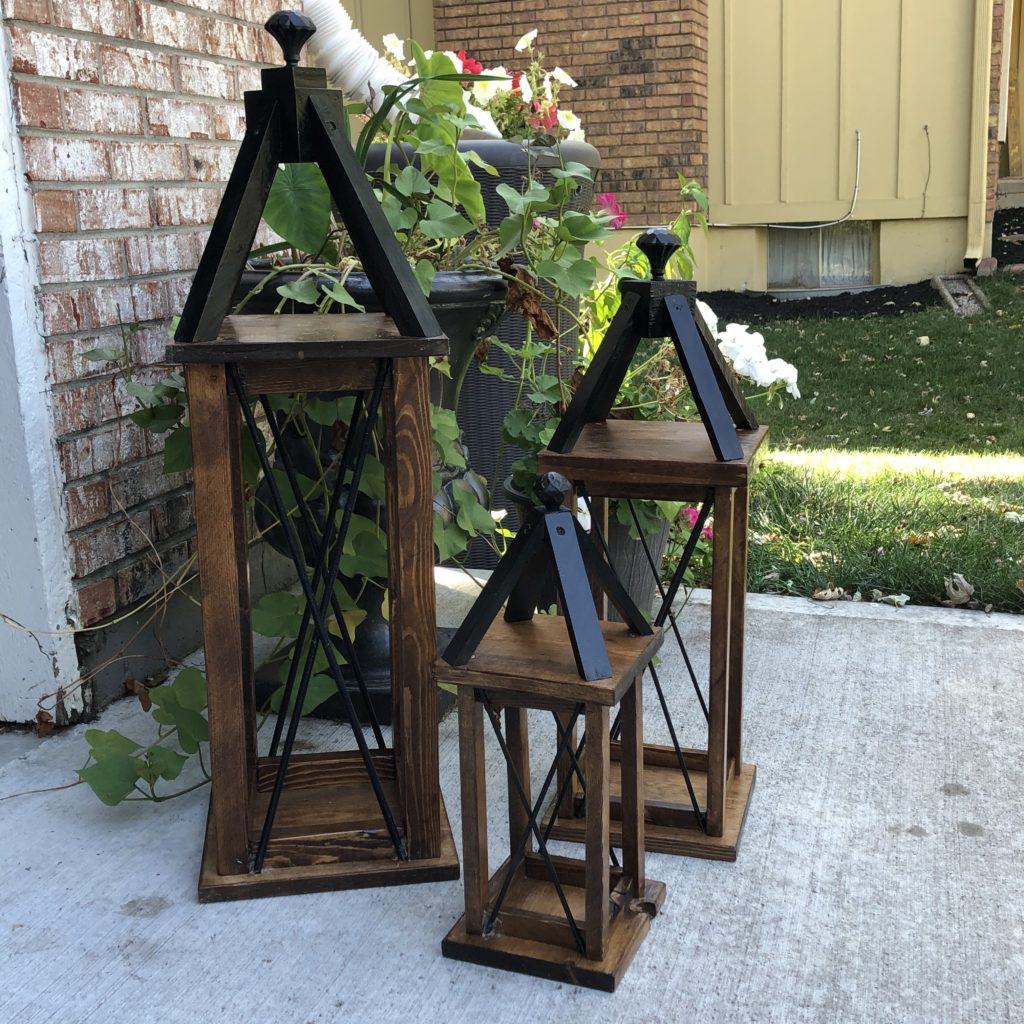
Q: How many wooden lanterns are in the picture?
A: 3